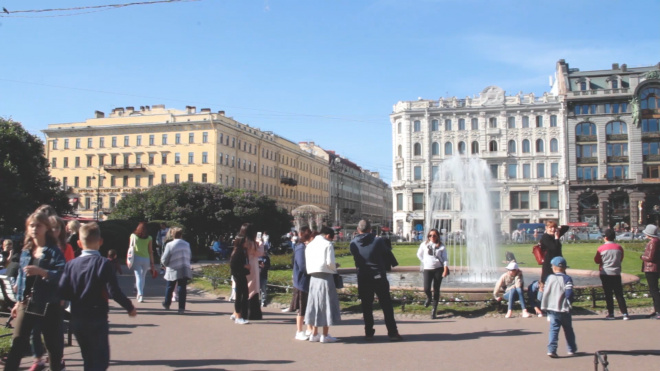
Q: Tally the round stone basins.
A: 1